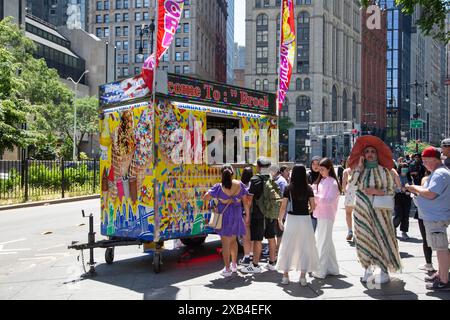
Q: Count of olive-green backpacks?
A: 1